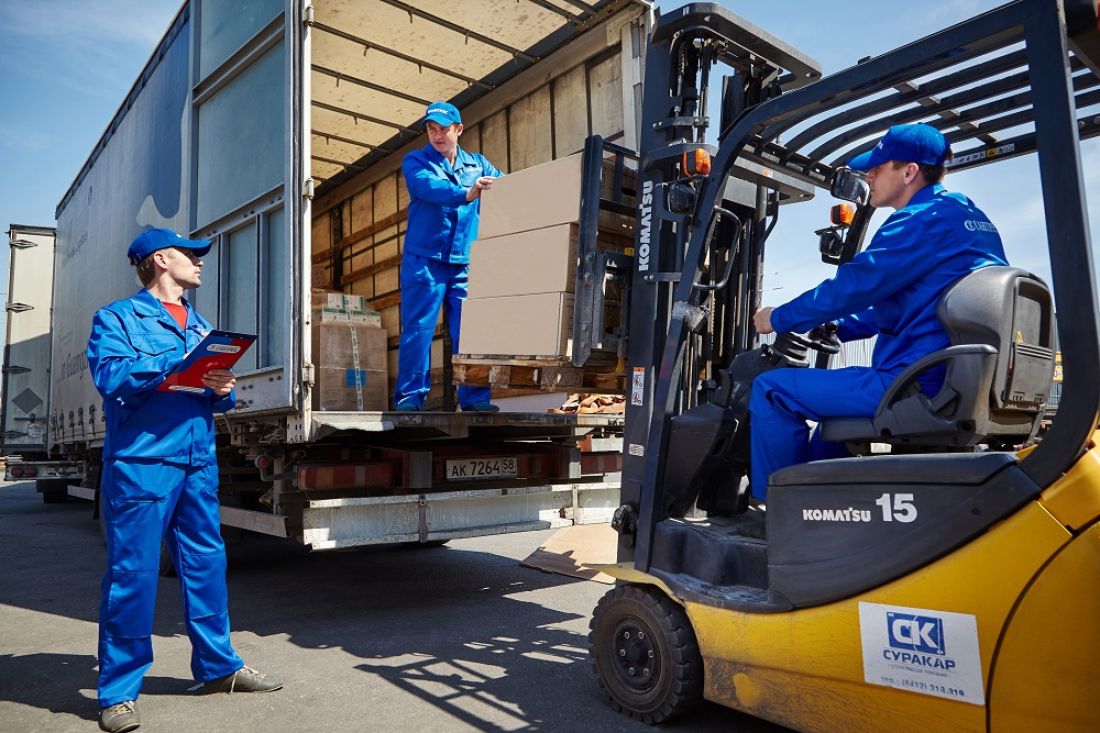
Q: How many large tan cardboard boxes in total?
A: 3